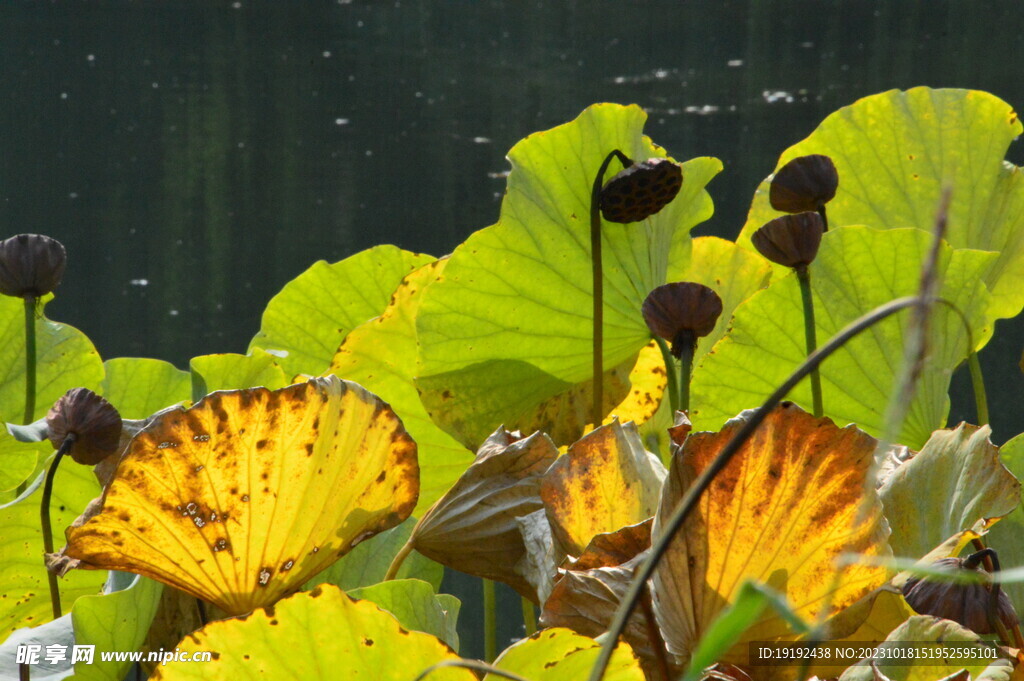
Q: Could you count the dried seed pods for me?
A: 7